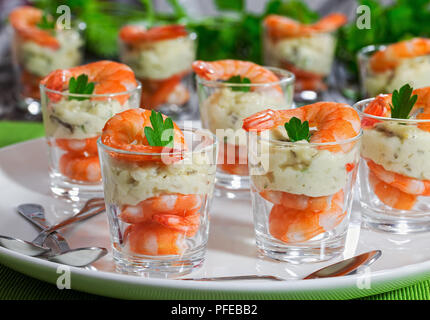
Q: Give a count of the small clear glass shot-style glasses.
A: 9